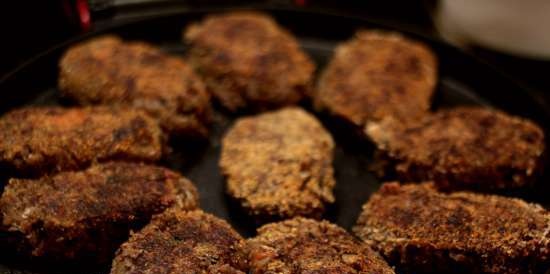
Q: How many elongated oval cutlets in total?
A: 10